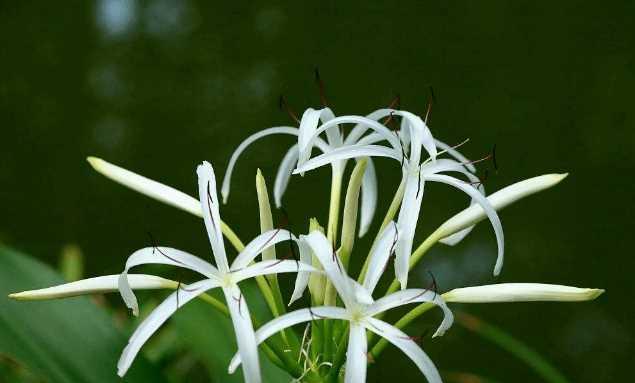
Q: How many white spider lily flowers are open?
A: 4